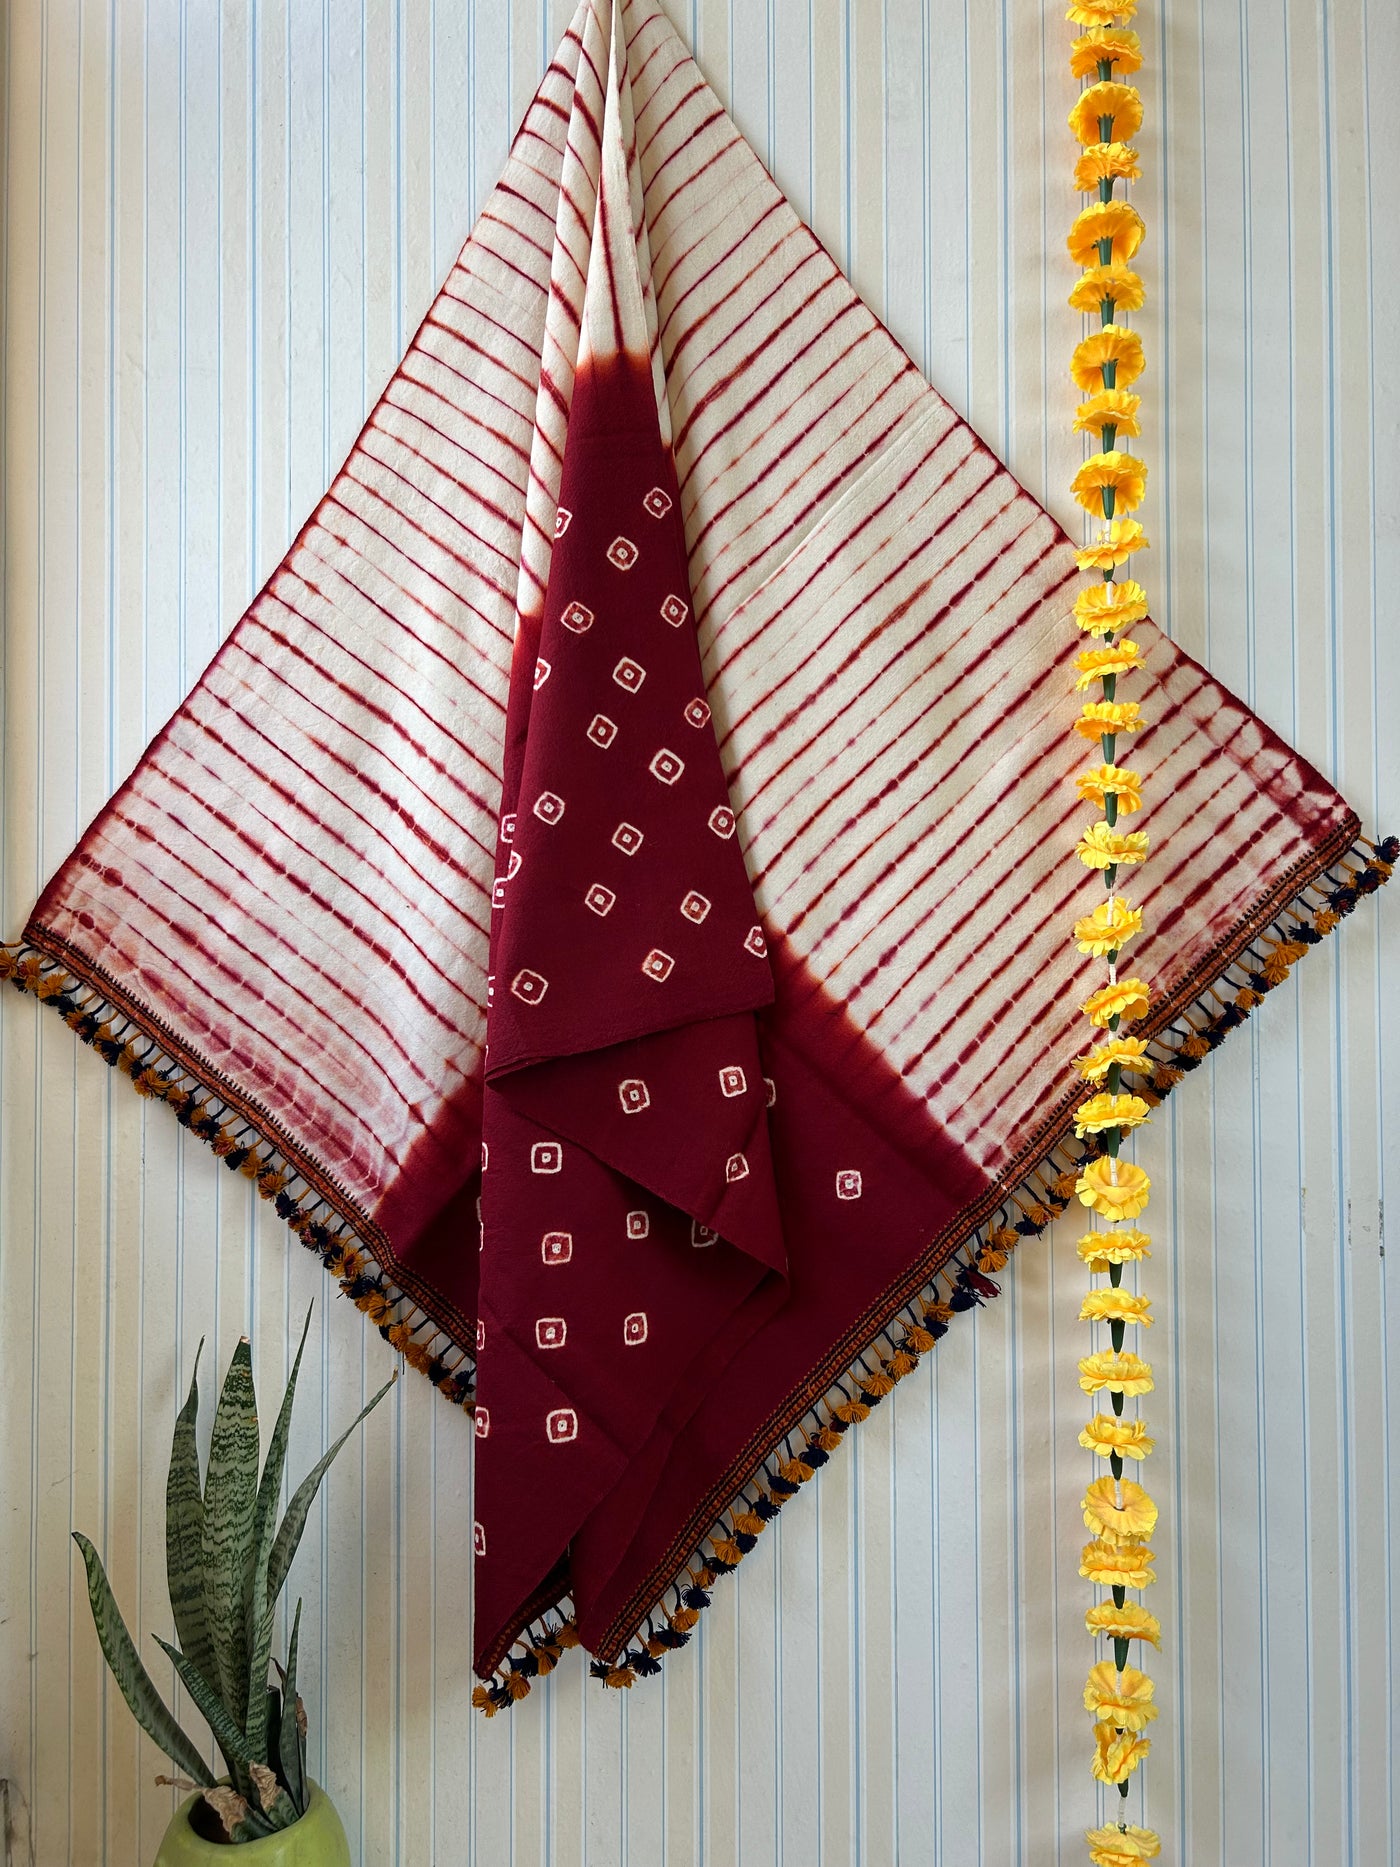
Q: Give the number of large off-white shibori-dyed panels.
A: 2